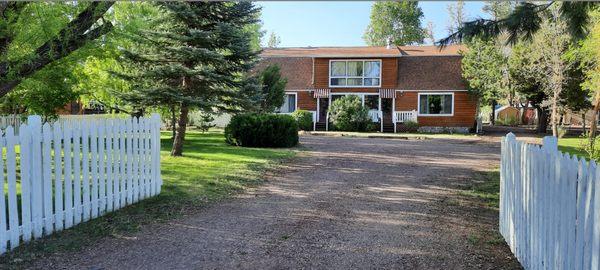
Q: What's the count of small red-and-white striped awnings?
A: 2